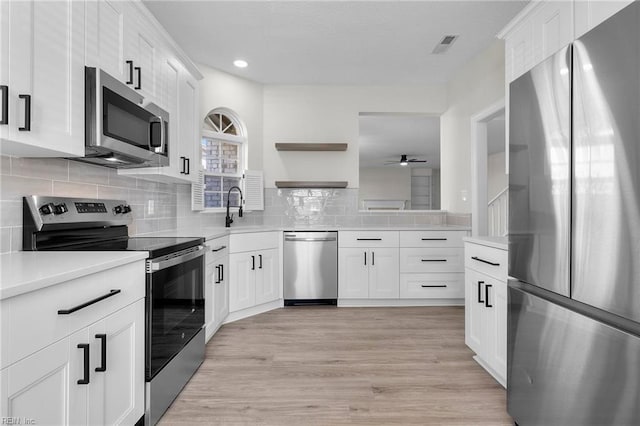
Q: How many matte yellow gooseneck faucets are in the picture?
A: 0